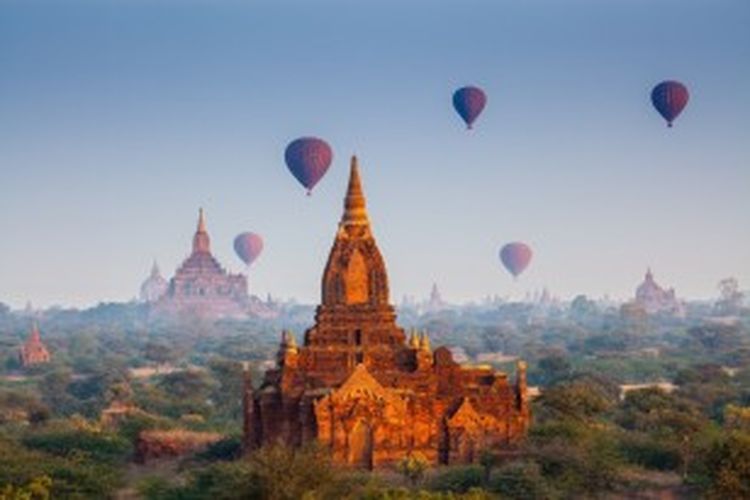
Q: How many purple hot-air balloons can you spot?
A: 5